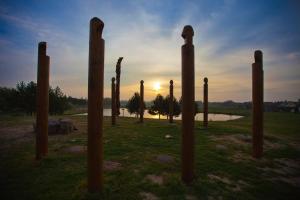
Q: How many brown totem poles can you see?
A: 9